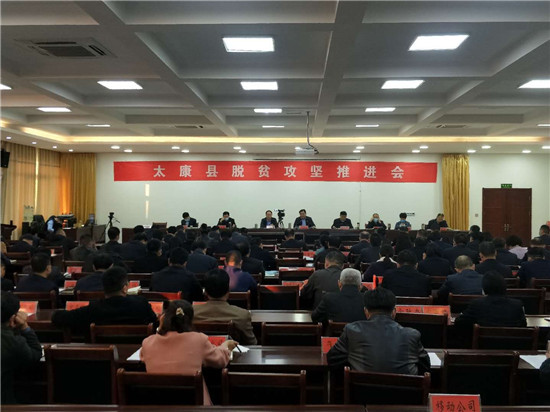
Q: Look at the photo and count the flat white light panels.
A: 14